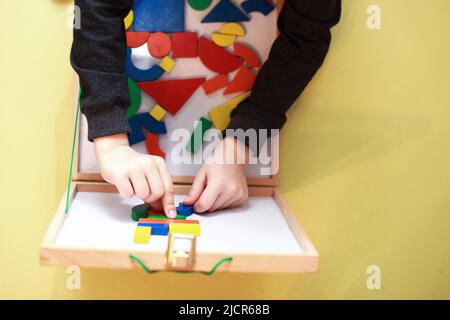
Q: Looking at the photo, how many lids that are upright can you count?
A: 1